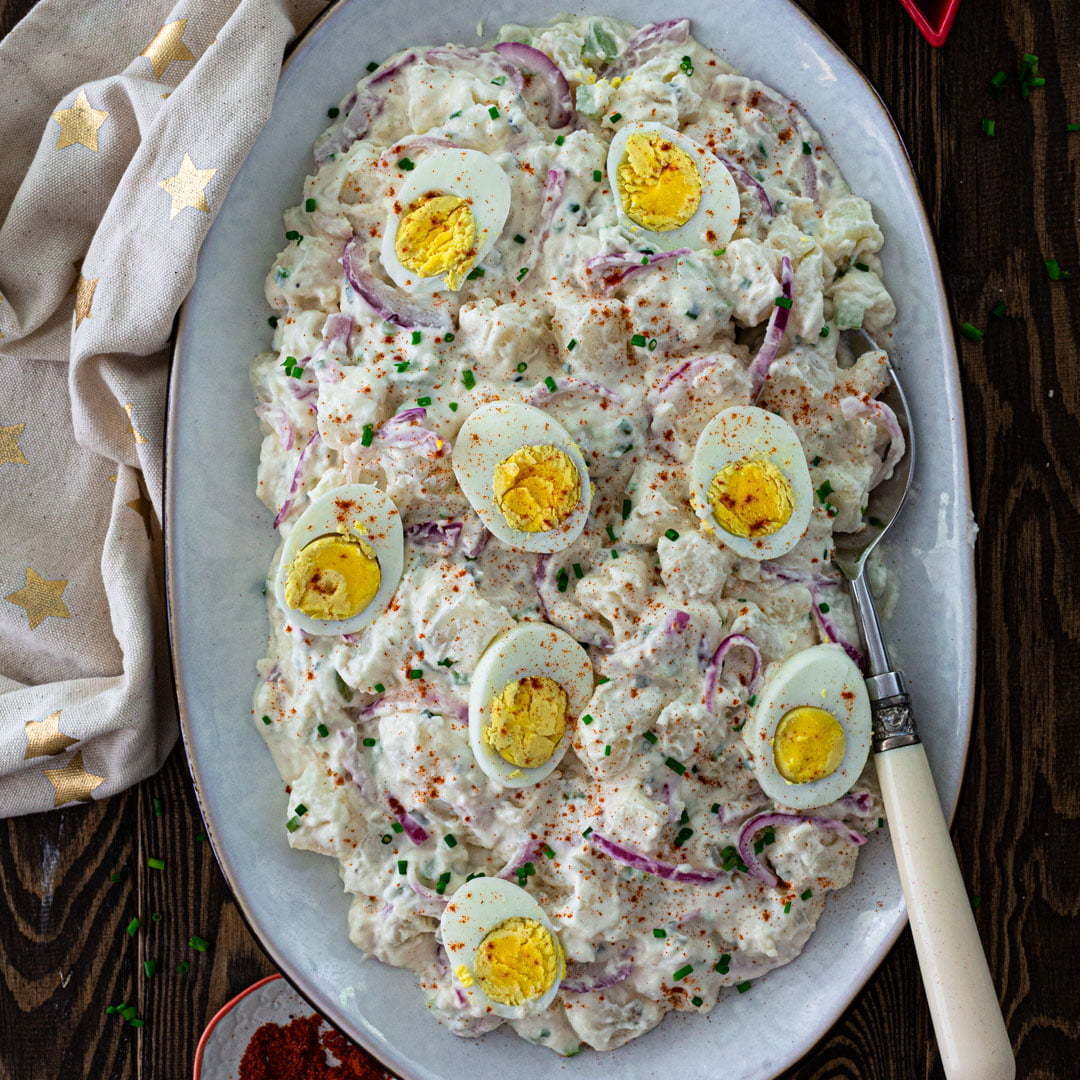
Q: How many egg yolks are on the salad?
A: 8